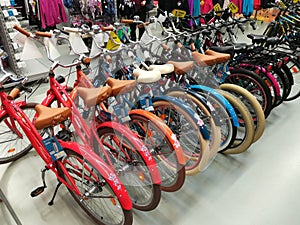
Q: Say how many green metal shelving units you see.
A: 0